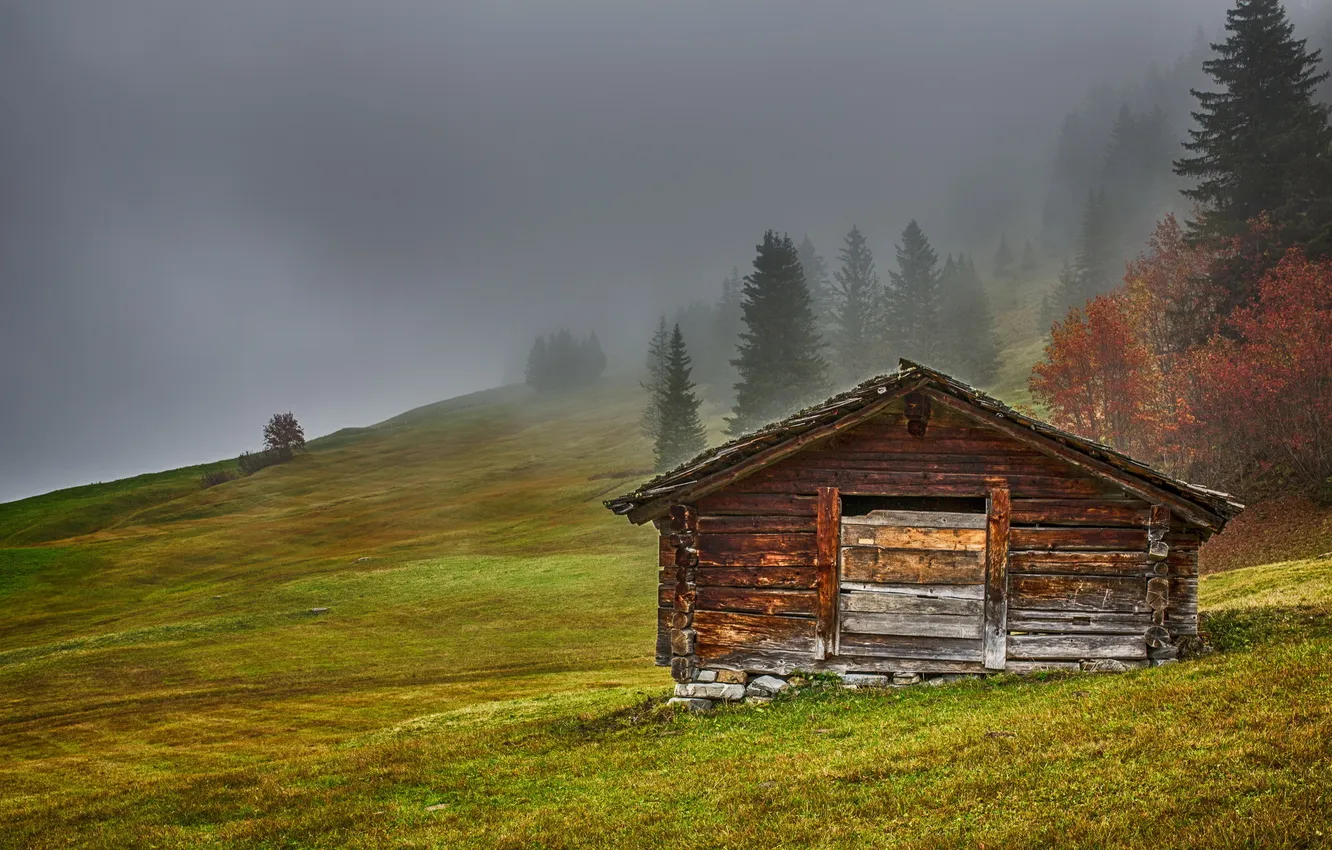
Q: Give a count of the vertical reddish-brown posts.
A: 2